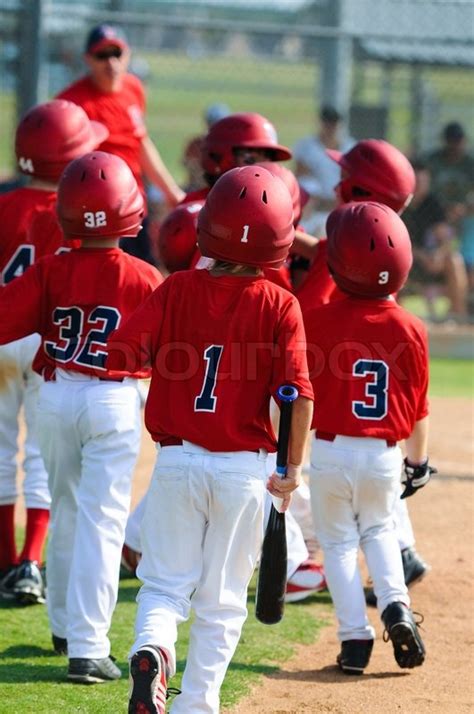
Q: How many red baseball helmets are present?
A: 8